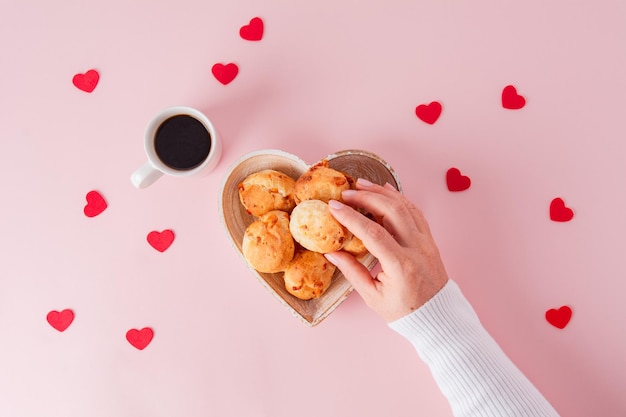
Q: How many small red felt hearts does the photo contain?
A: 12